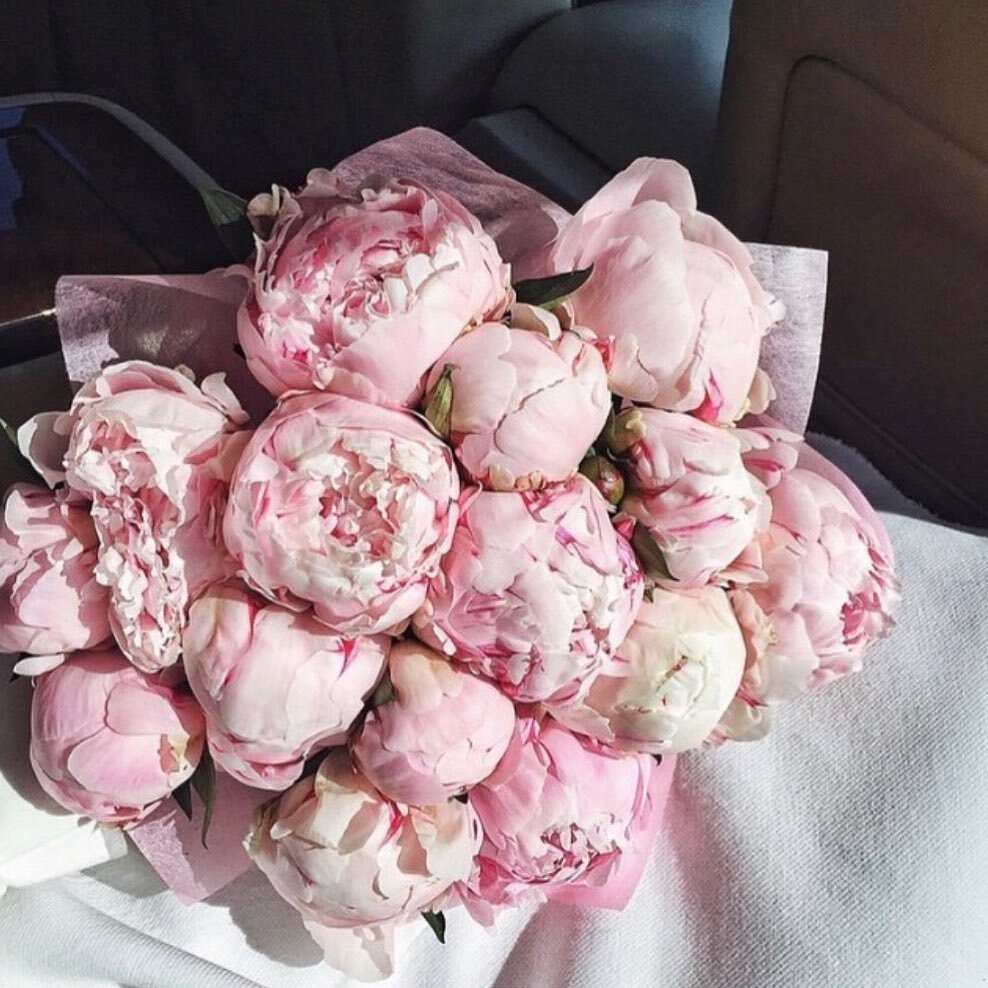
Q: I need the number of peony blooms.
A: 15